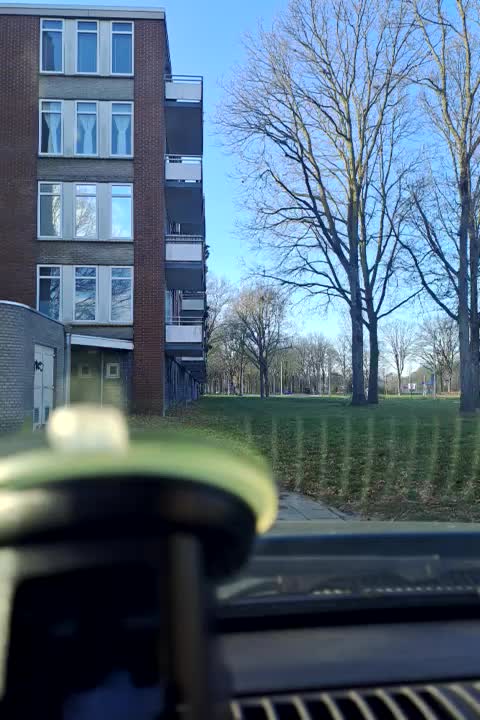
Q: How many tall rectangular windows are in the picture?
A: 12